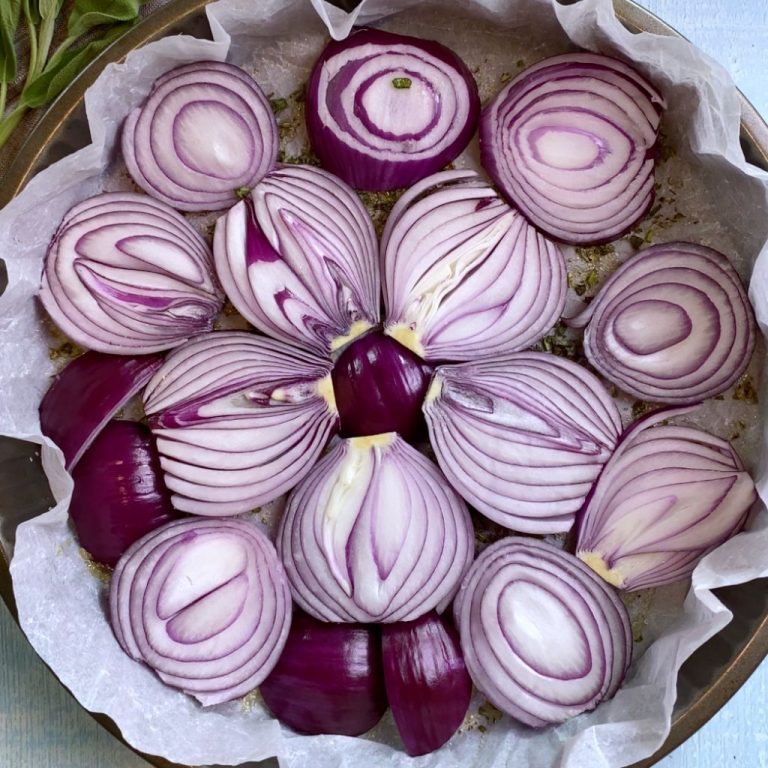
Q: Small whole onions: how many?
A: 1